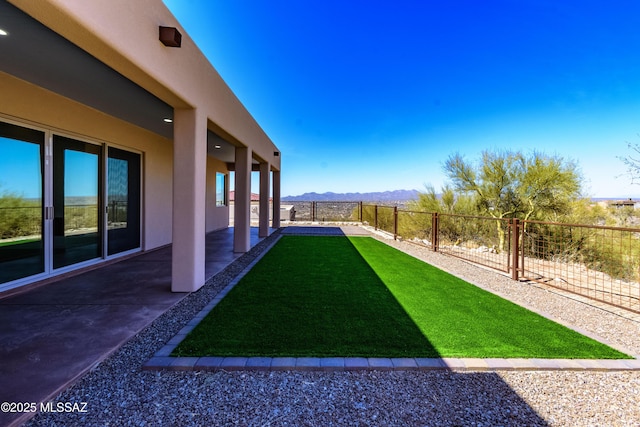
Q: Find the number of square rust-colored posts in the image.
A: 6